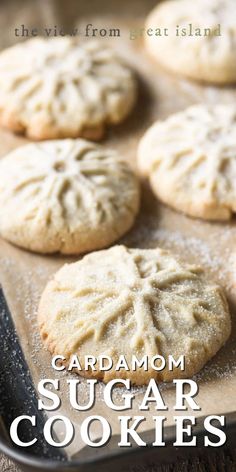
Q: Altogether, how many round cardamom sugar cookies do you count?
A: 5